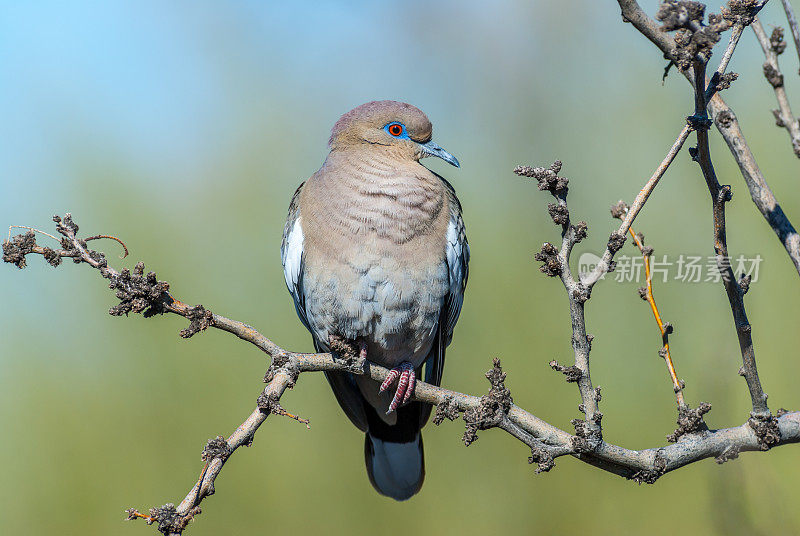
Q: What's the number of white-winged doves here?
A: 1